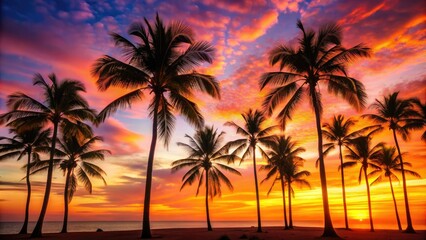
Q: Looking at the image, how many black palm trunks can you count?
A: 13